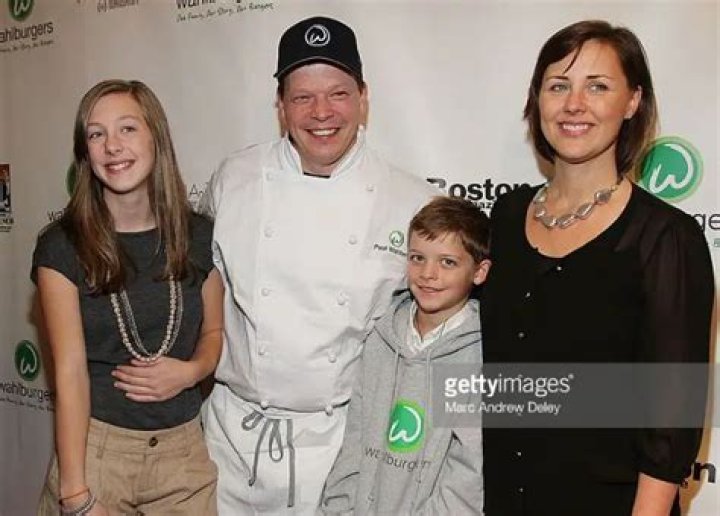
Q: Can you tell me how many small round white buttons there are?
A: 10